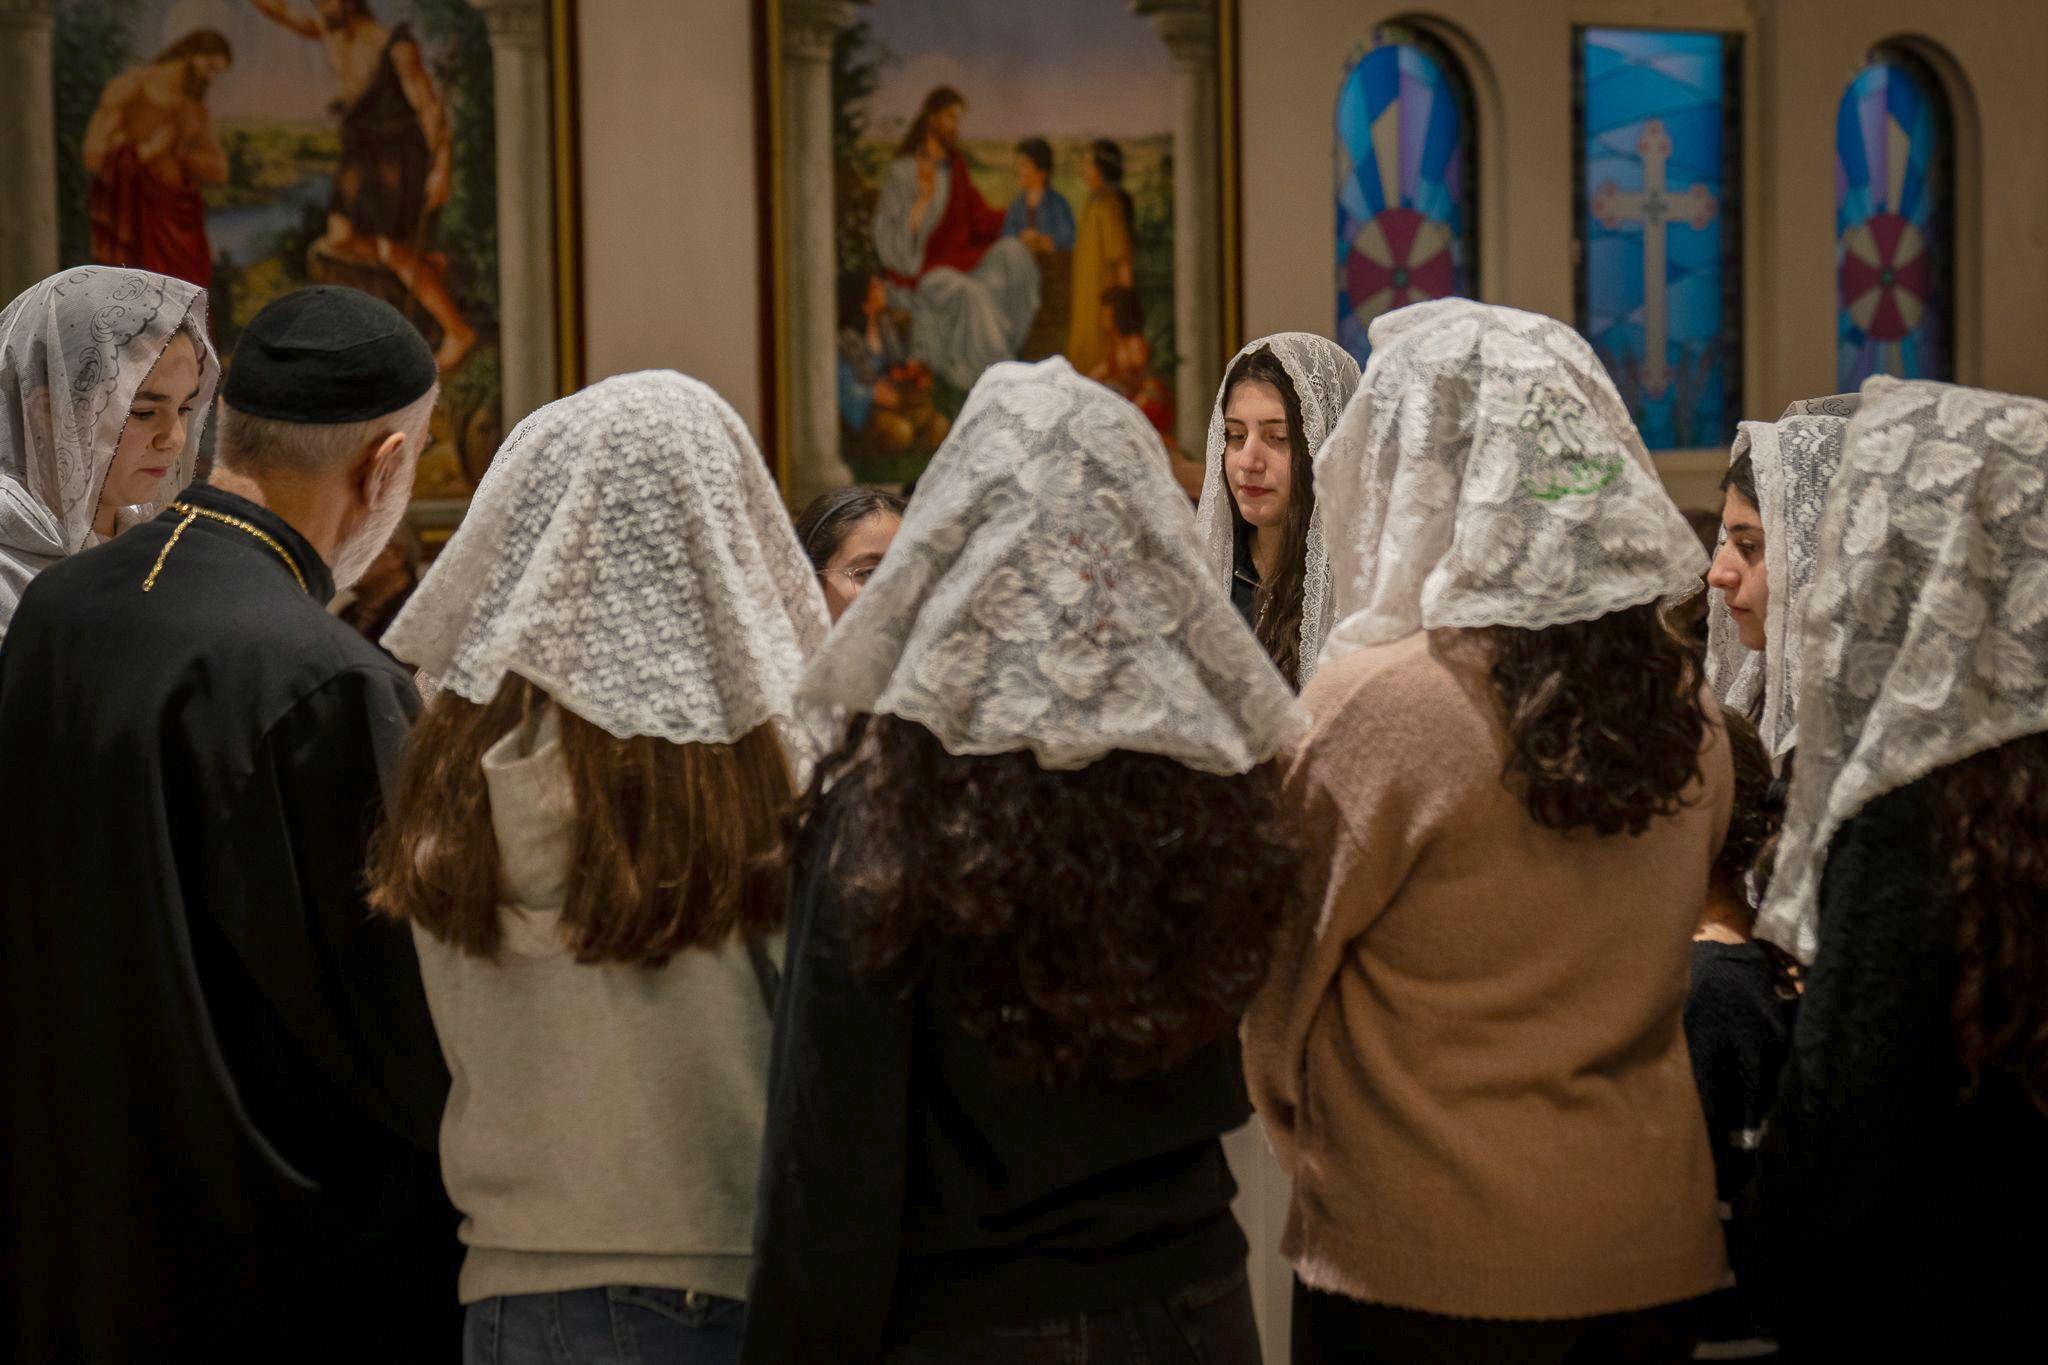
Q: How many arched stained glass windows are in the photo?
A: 2